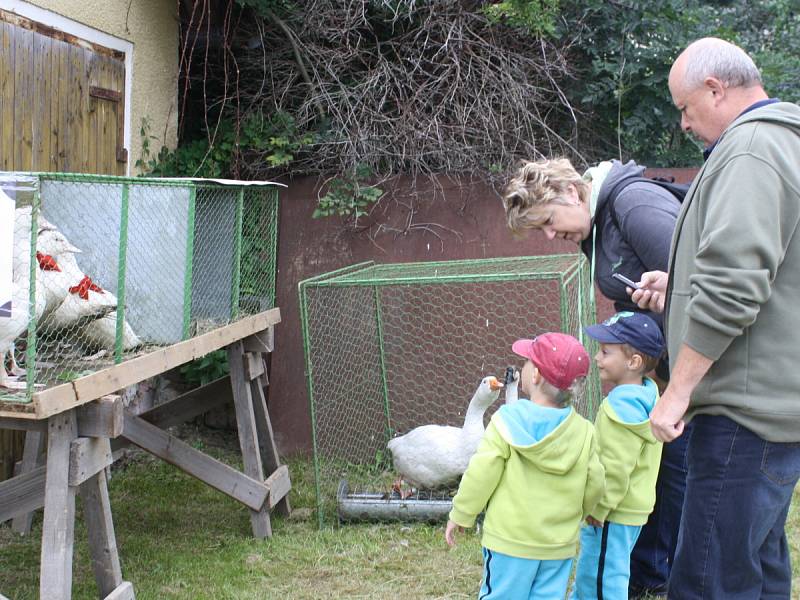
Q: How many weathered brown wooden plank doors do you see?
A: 1